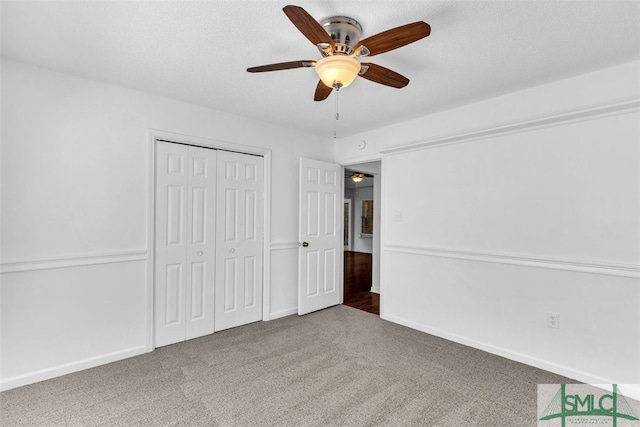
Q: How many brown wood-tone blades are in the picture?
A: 5